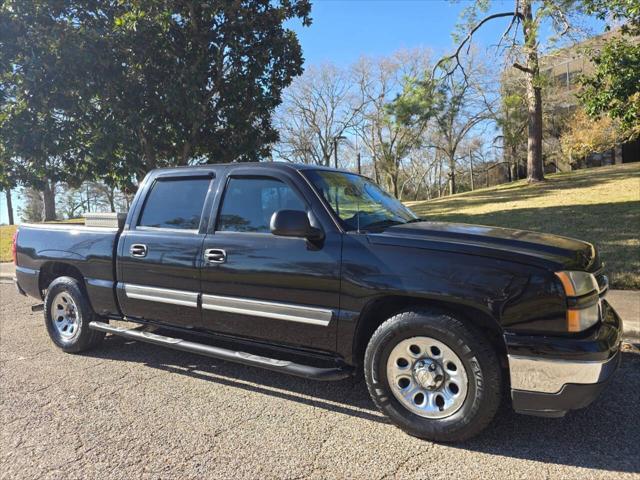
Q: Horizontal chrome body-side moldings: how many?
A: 2